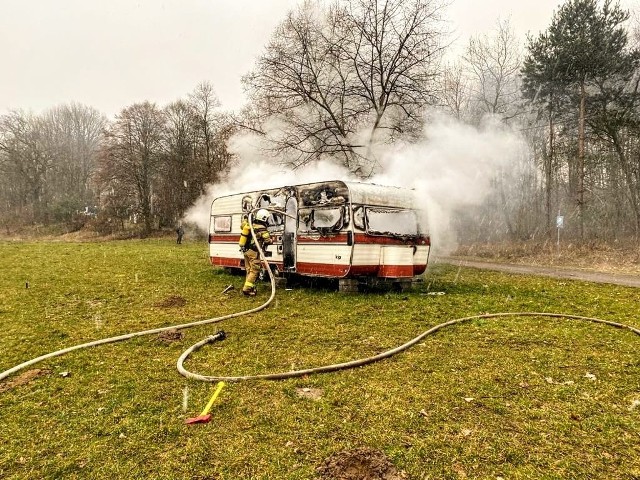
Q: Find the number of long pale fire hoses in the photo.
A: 2